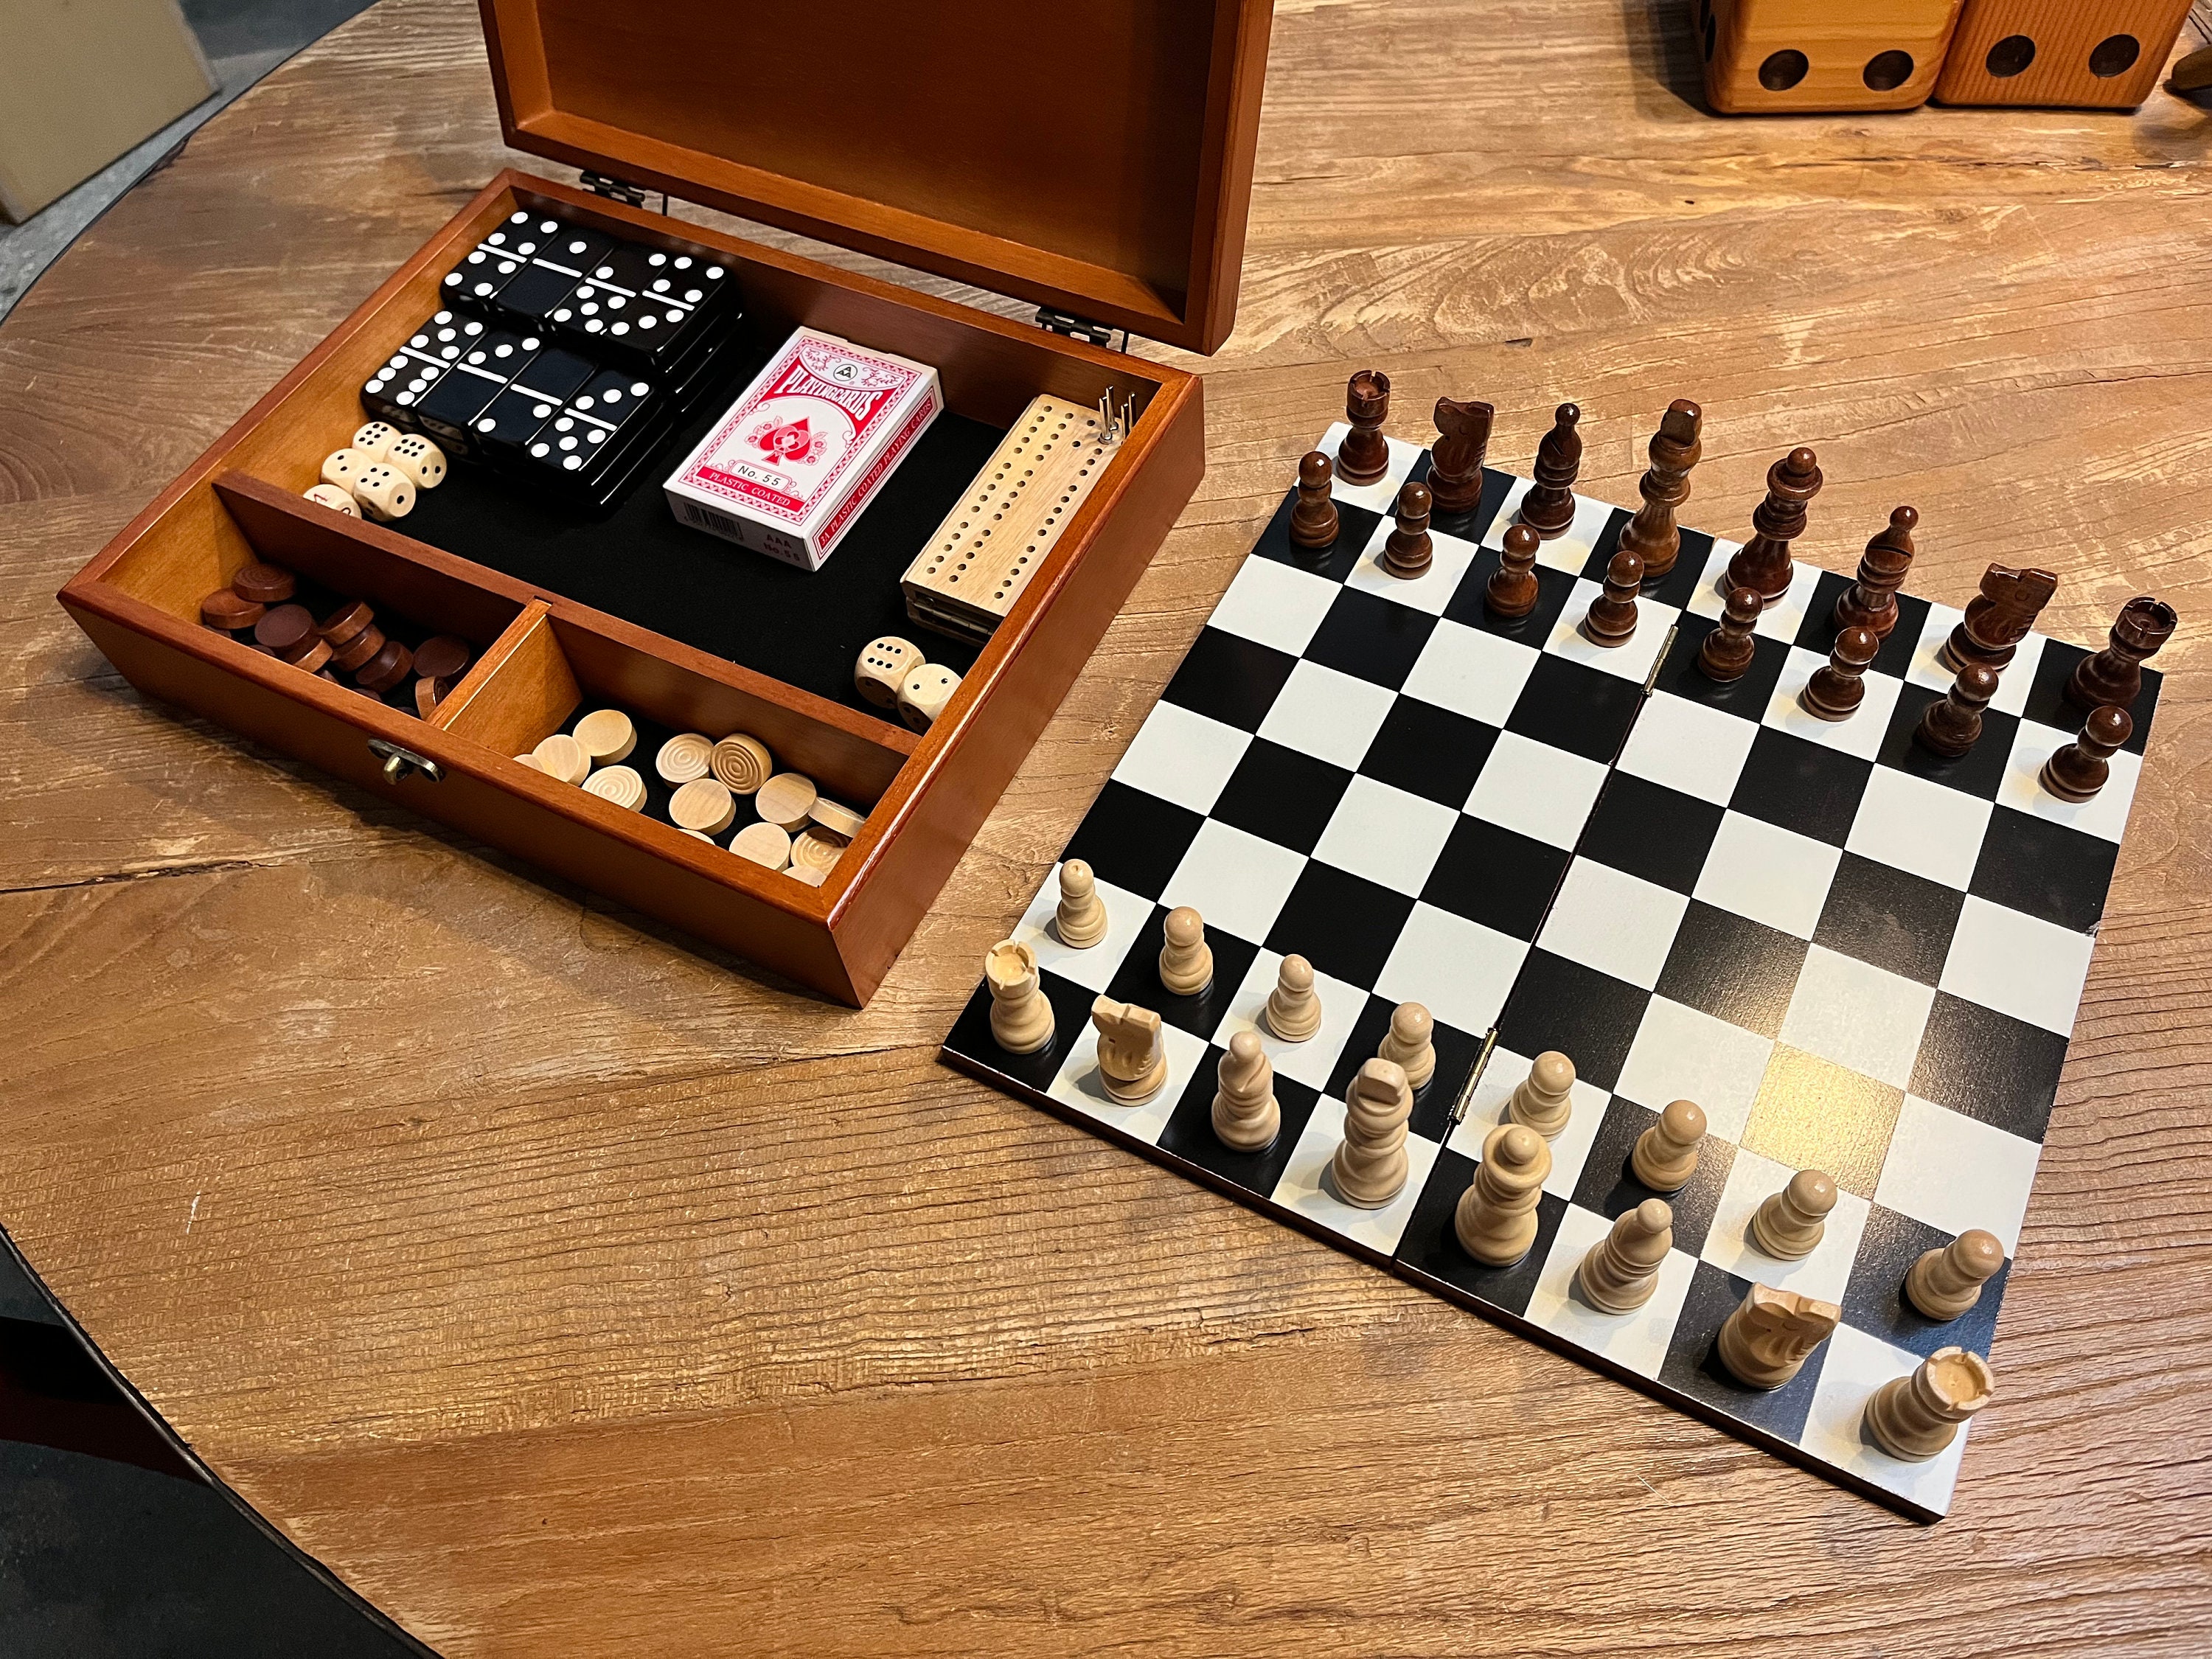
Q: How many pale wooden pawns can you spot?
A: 8